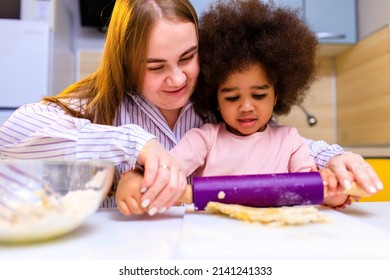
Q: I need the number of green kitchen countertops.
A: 0